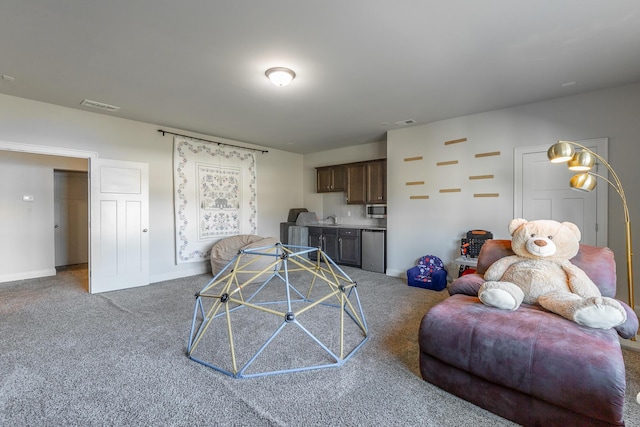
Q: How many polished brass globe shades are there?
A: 3